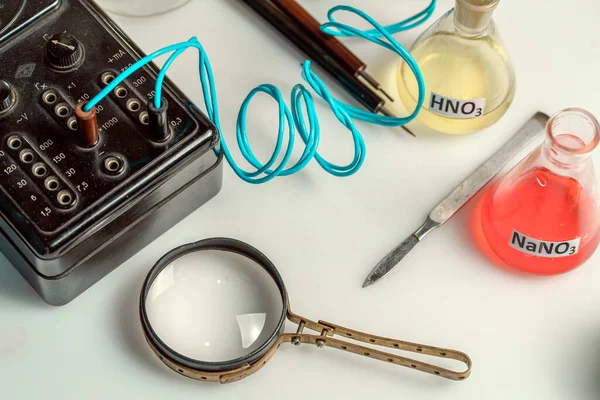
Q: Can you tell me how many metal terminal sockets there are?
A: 13